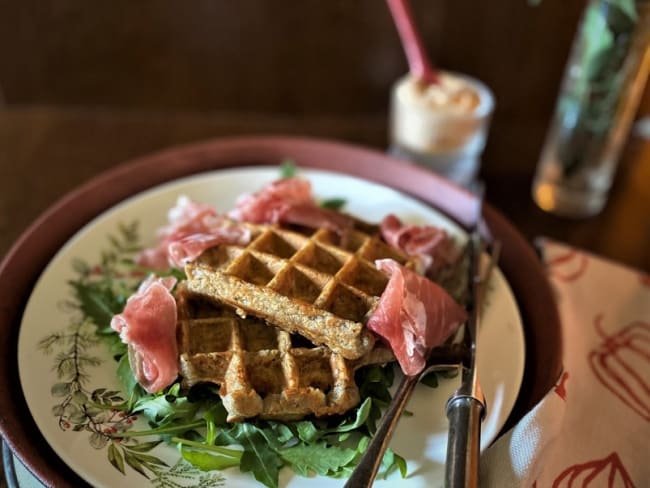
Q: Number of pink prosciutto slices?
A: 5